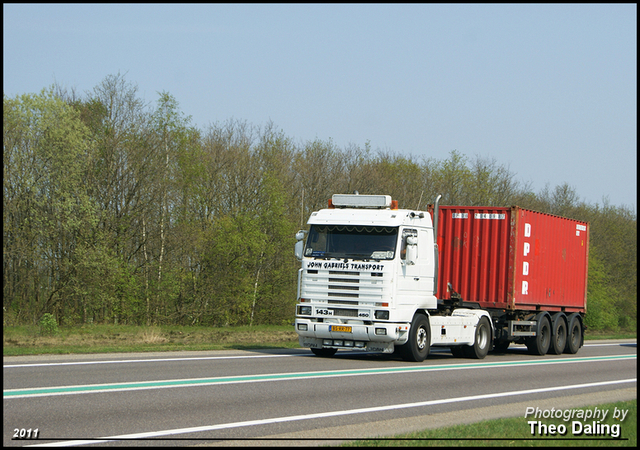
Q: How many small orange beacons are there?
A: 2